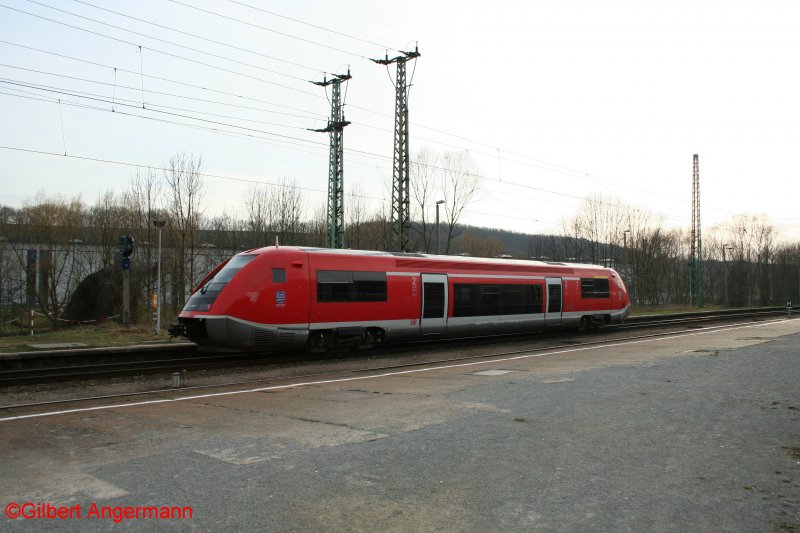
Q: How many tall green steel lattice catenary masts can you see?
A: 3